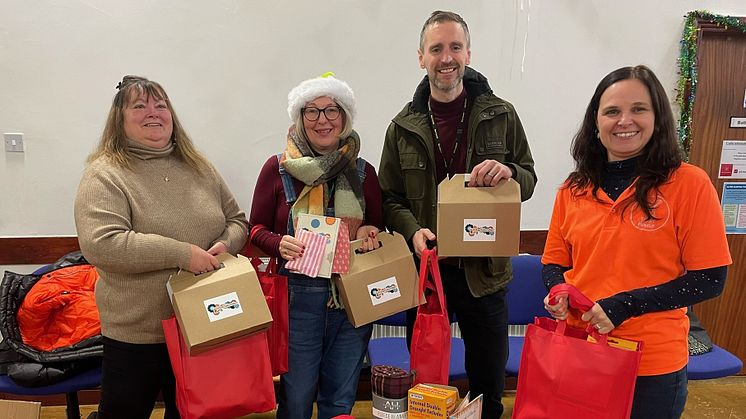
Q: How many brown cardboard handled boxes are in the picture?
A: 3